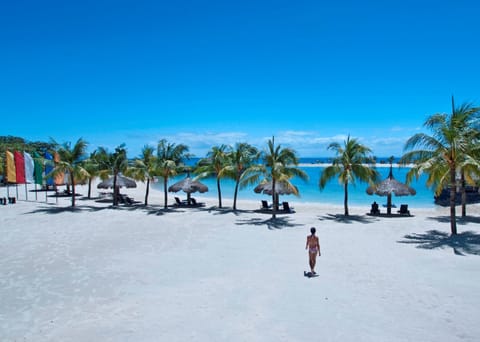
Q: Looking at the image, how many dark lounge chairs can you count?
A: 8